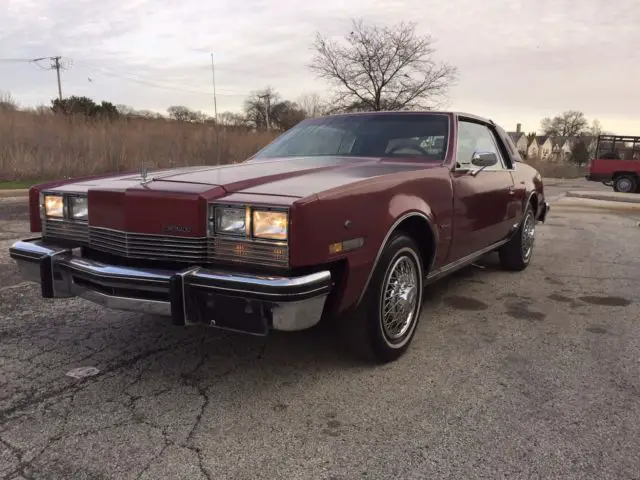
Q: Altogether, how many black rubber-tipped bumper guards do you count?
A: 2